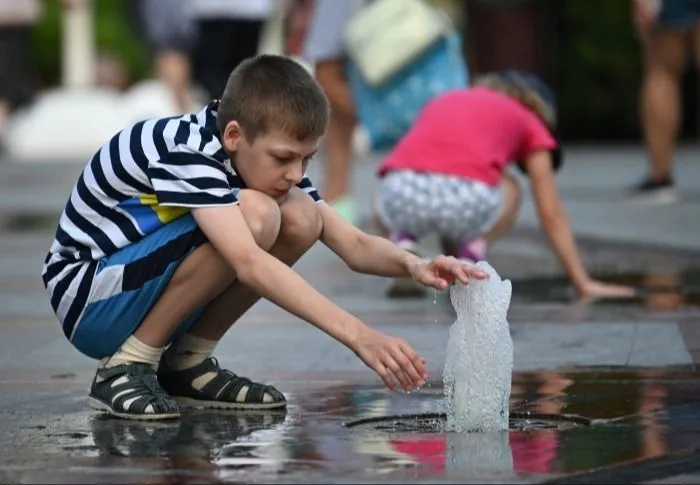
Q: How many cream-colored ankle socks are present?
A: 2